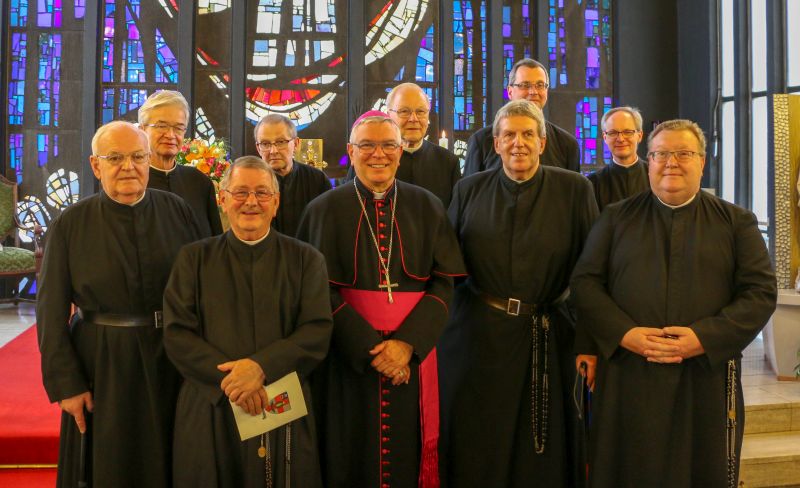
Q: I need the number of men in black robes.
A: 10